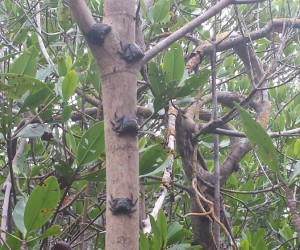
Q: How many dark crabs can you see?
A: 4